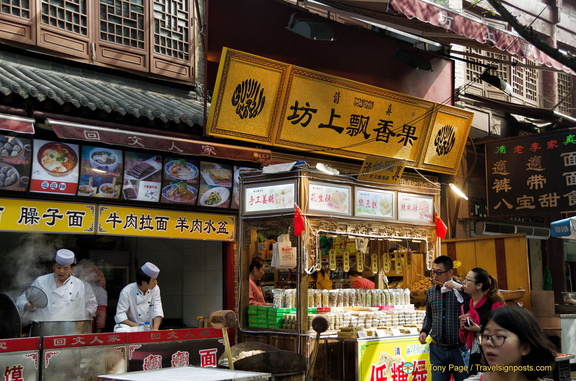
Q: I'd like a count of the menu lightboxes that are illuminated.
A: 4